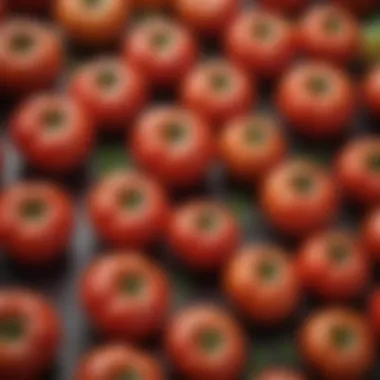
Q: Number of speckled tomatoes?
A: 0